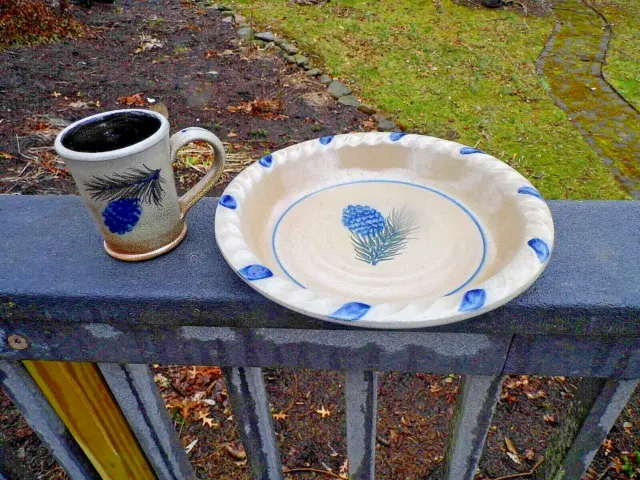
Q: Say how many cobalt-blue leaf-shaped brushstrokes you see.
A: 10